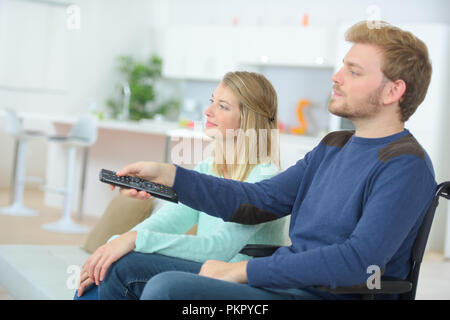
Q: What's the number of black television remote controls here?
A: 1